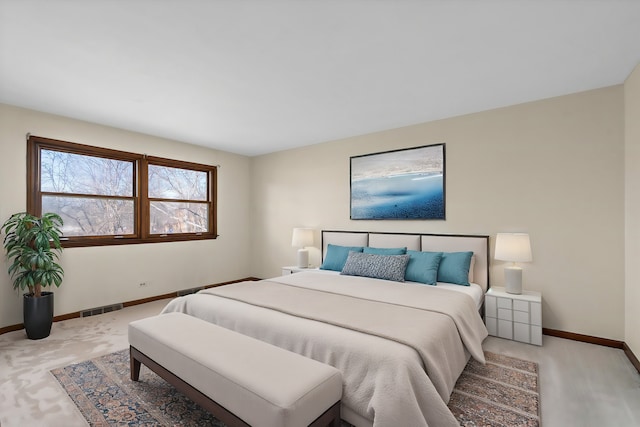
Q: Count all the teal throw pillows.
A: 4